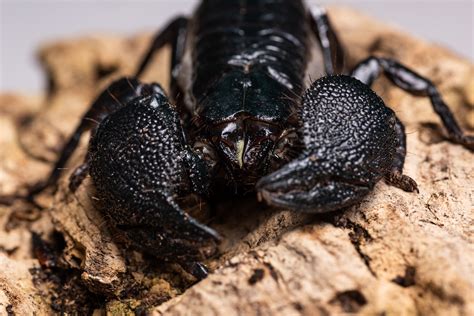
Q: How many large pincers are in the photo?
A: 2